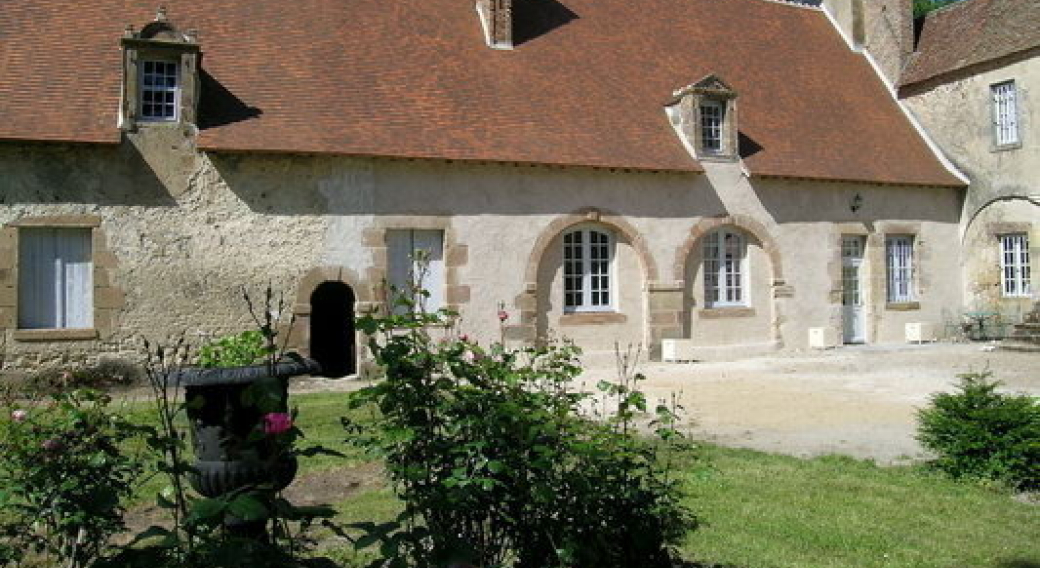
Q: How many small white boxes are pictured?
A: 3